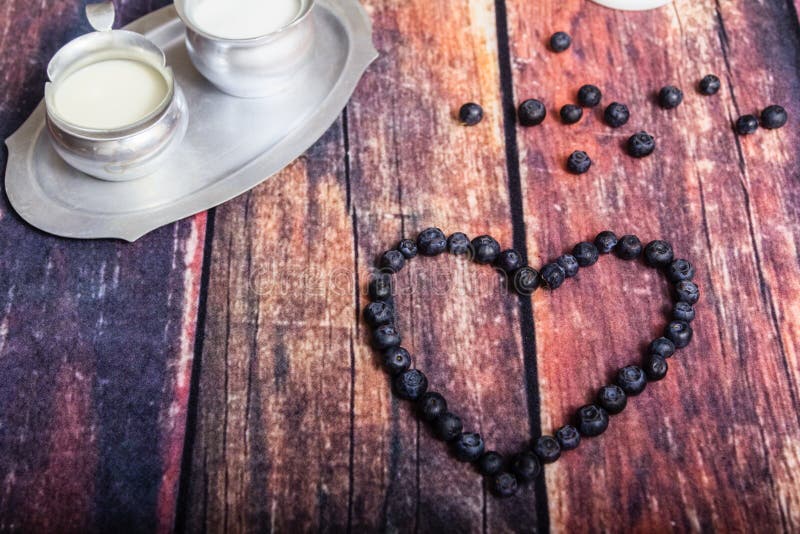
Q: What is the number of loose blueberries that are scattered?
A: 12